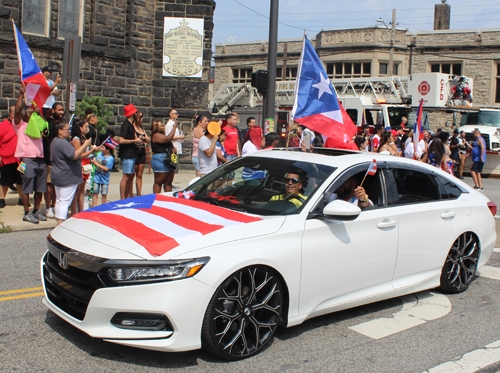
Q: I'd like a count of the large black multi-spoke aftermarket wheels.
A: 2